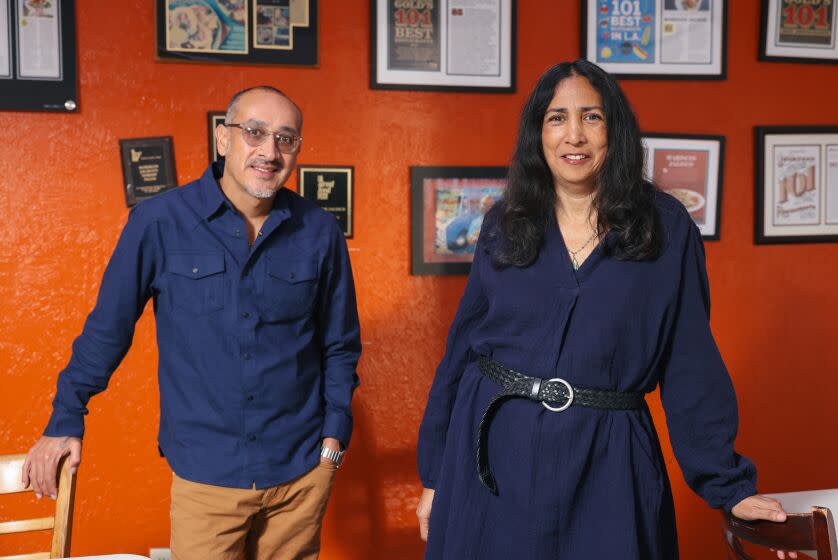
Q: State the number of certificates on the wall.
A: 11